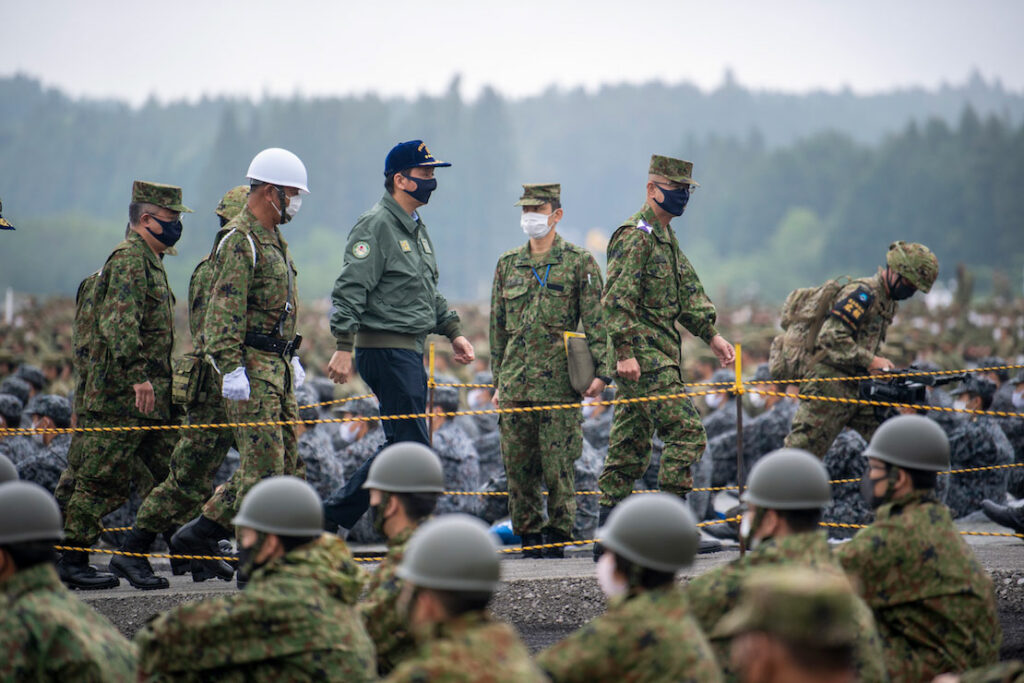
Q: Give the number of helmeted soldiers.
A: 11